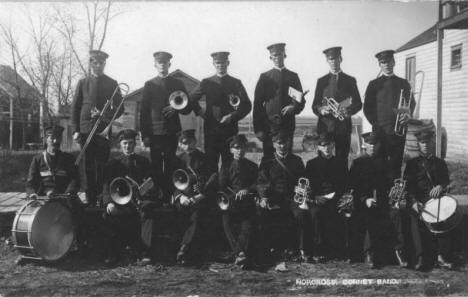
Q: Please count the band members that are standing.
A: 6